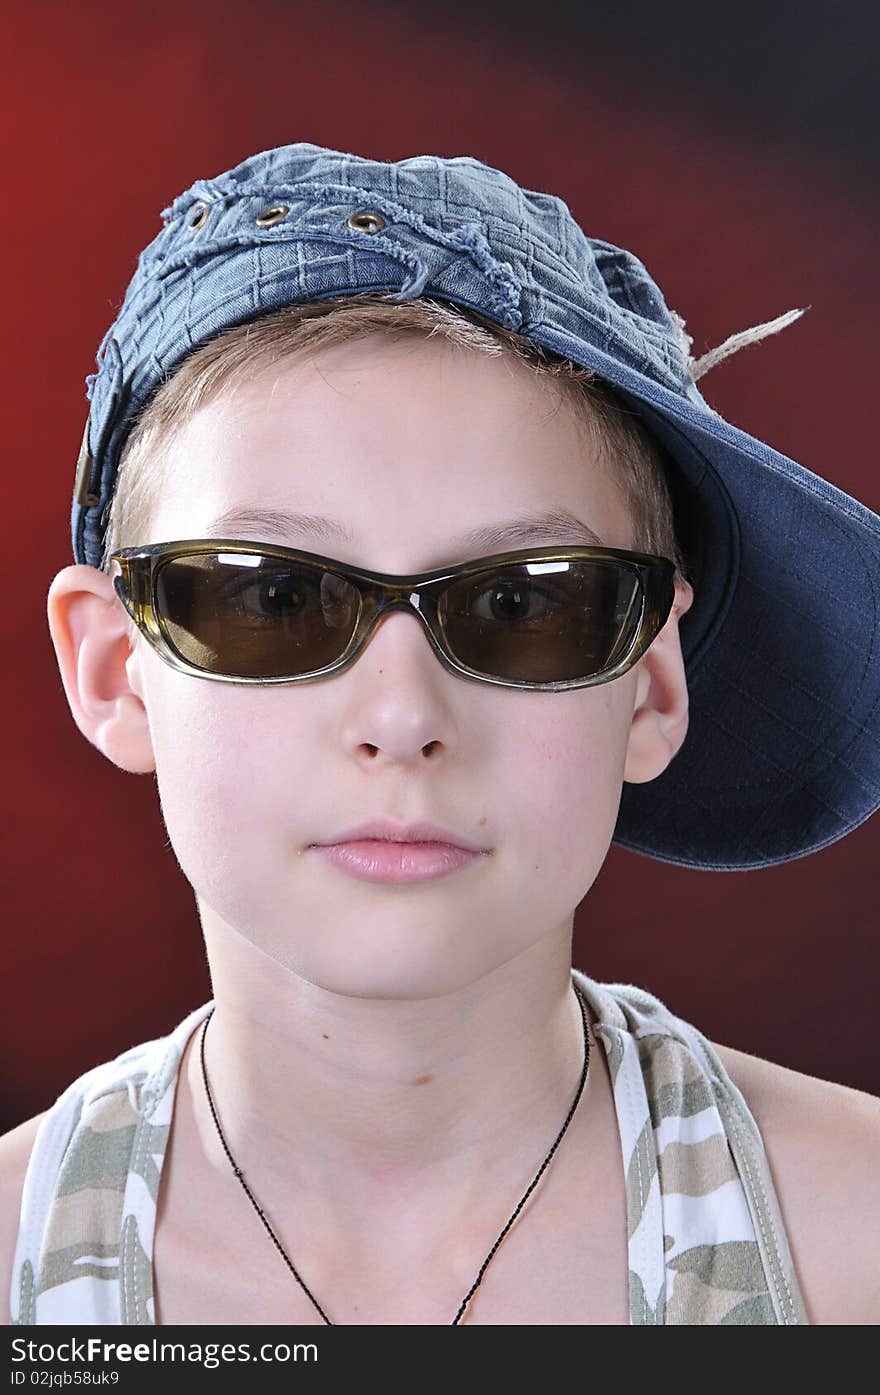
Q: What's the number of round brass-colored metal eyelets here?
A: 3